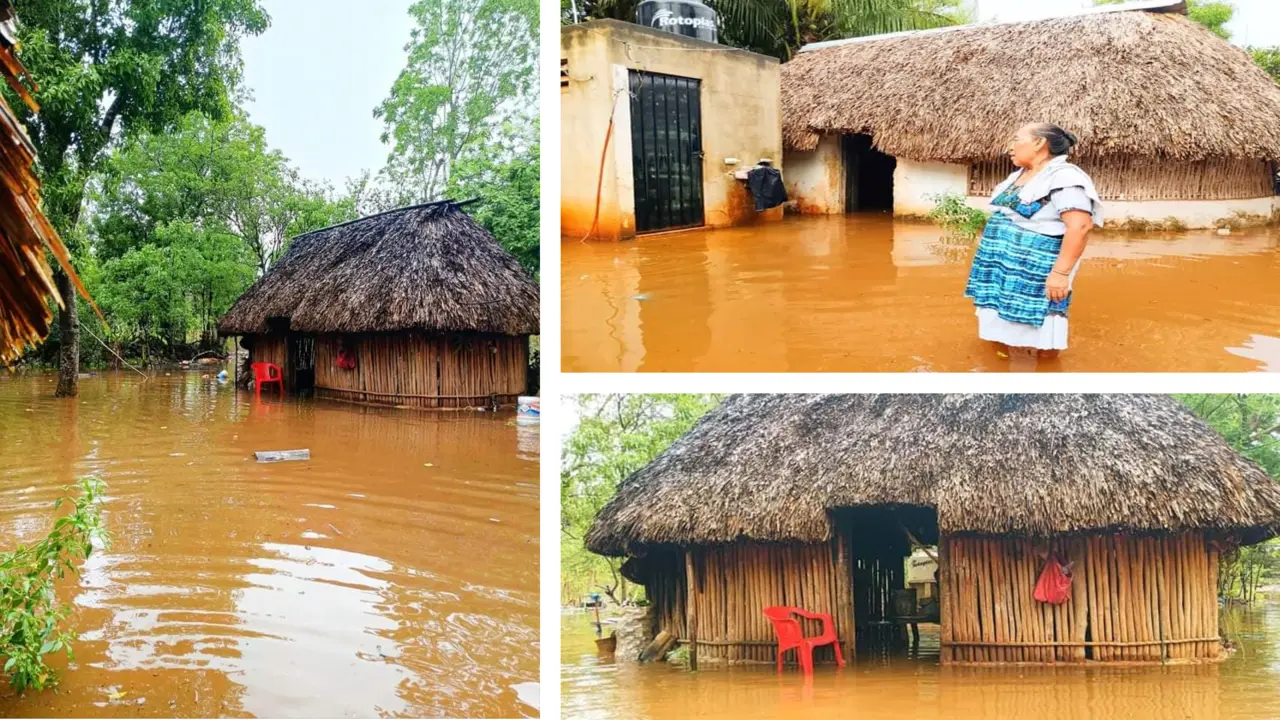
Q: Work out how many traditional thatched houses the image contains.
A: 3